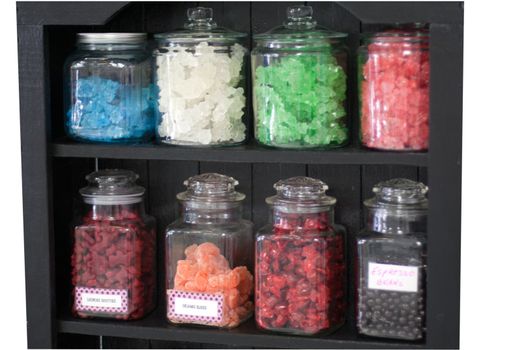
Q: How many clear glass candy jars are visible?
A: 8